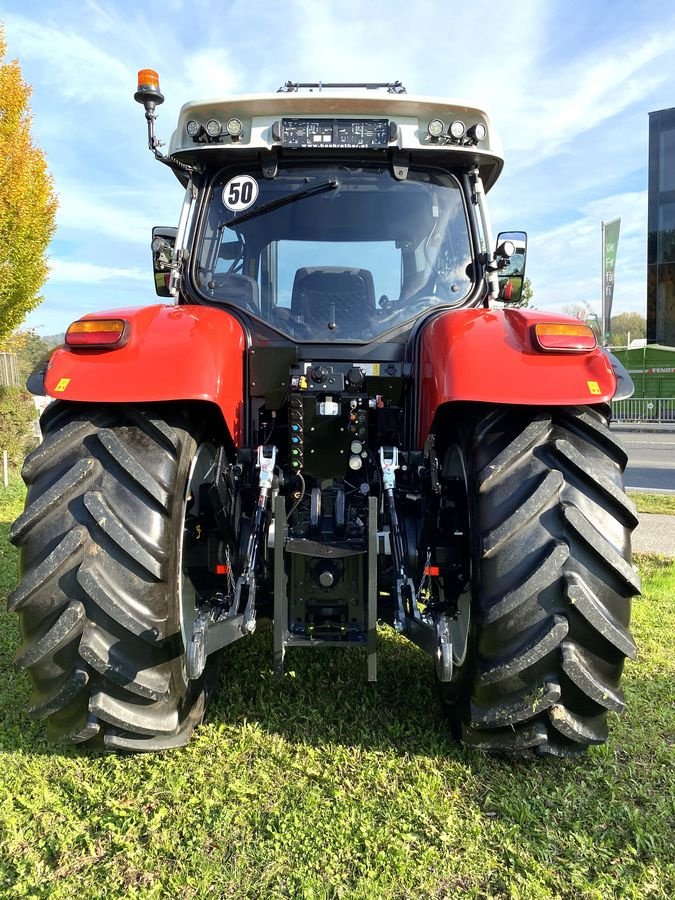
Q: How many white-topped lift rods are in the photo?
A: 2